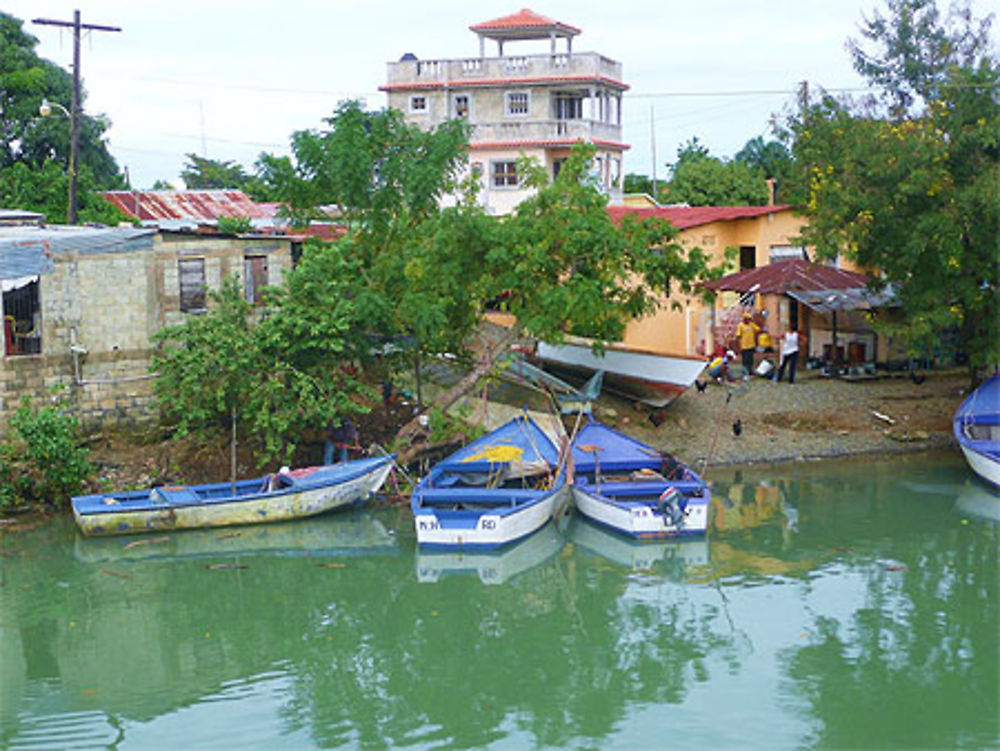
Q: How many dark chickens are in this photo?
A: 4